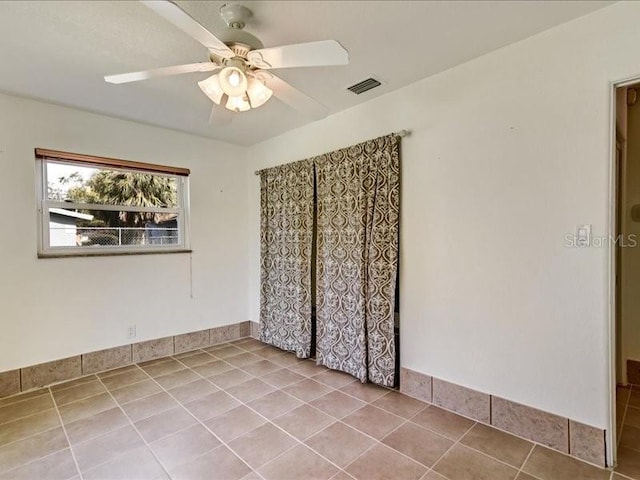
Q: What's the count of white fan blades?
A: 5